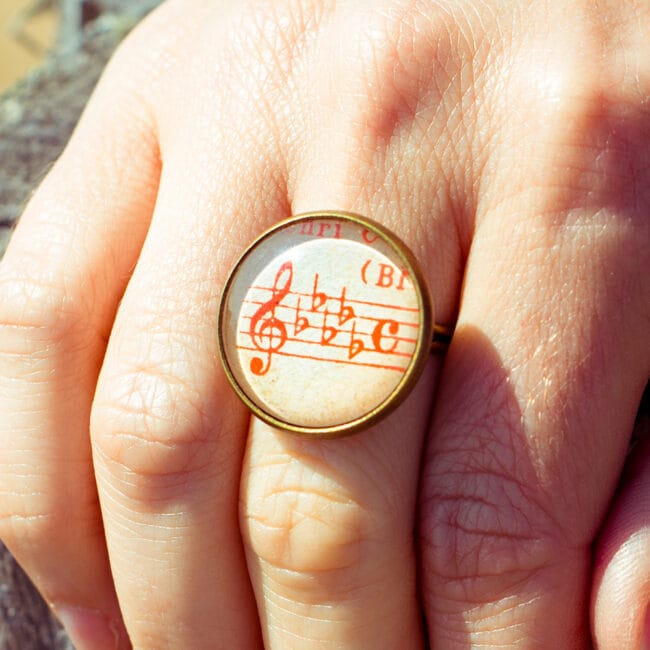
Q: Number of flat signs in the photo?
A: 5